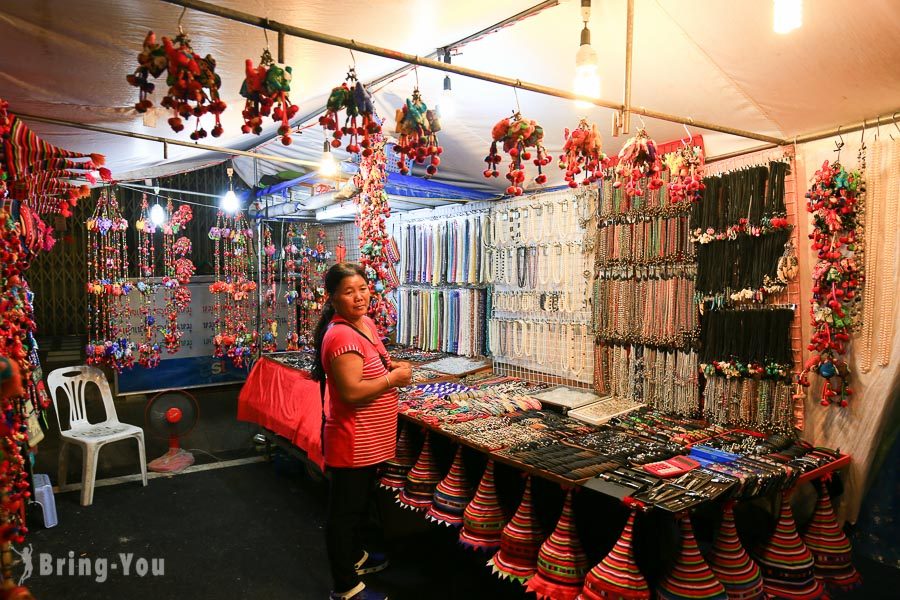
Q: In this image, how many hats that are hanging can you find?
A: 11